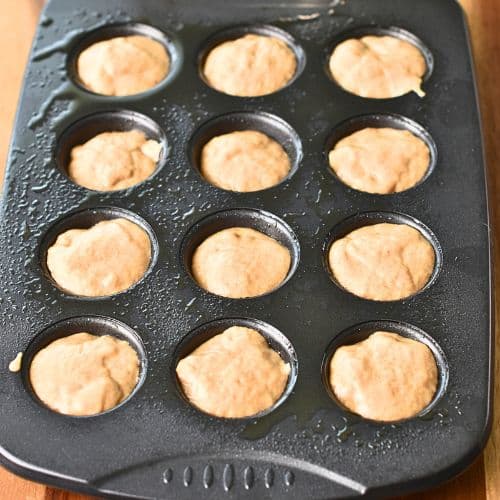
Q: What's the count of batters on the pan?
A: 12